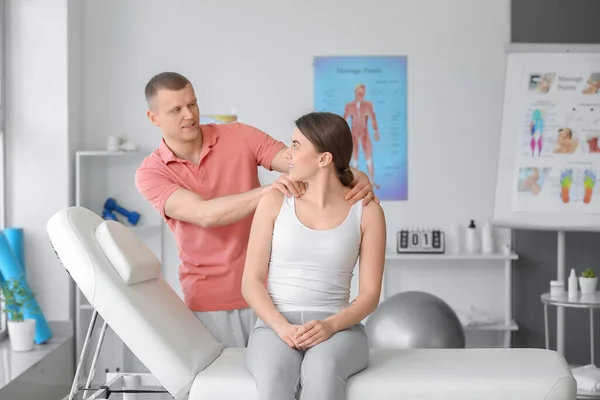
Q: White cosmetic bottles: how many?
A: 4